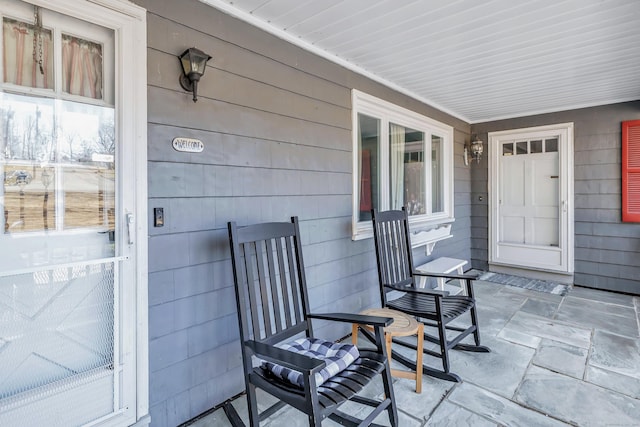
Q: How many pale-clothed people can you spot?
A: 0